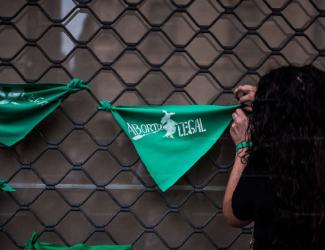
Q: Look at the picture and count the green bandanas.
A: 4